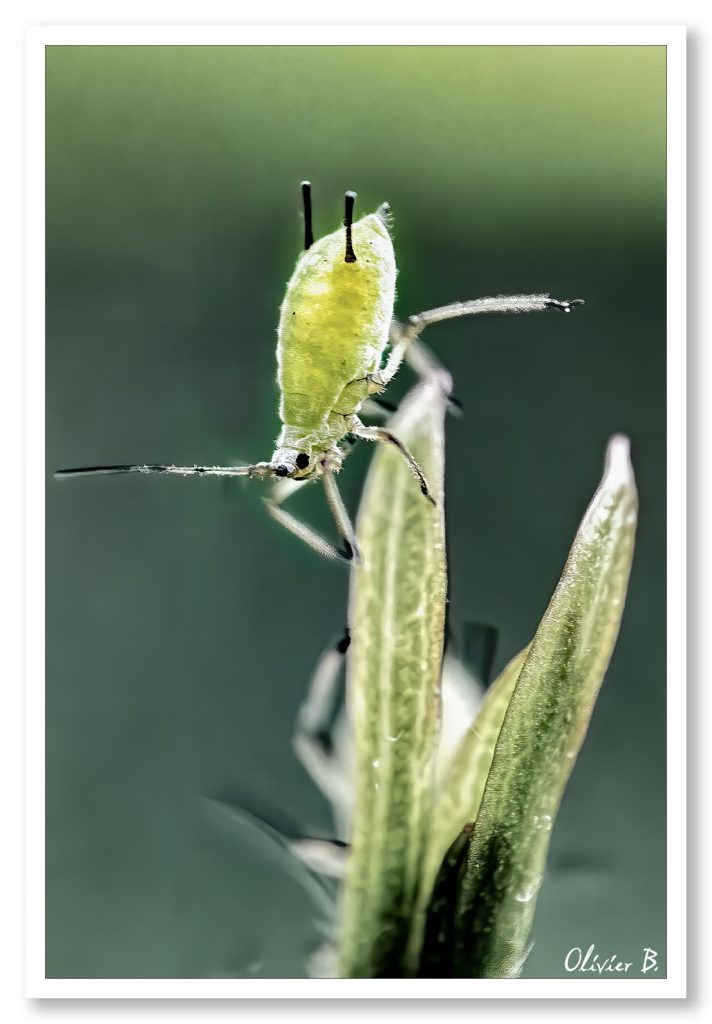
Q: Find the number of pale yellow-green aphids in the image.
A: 1